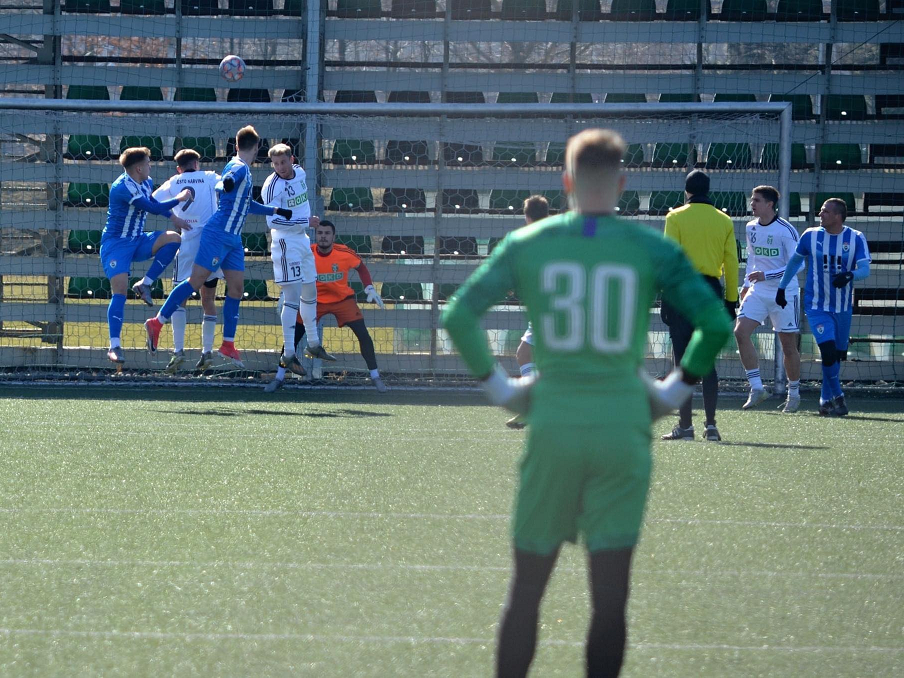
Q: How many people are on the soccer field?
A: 10